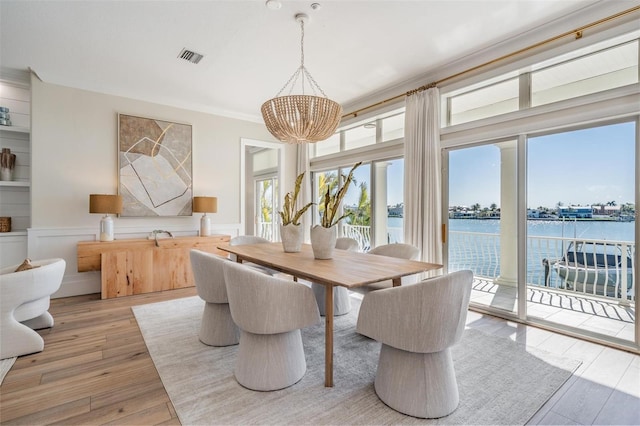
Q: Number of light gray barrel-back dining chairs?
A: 6